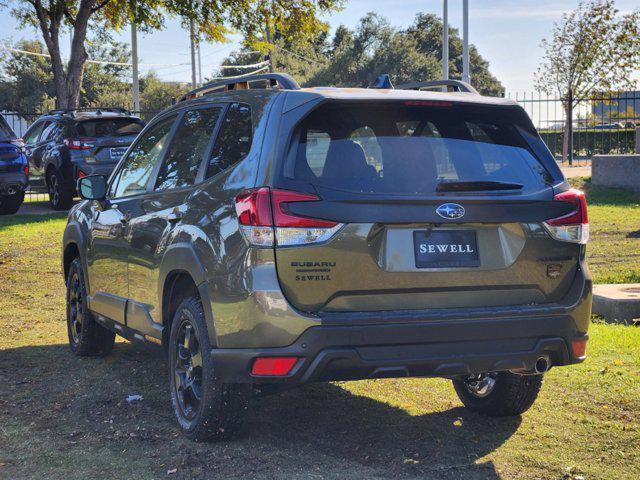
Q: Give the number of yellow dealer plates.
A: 0